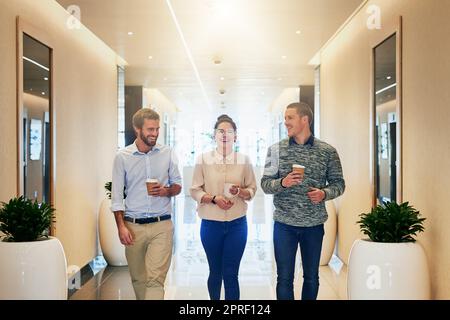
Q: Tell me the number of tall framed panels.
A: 2